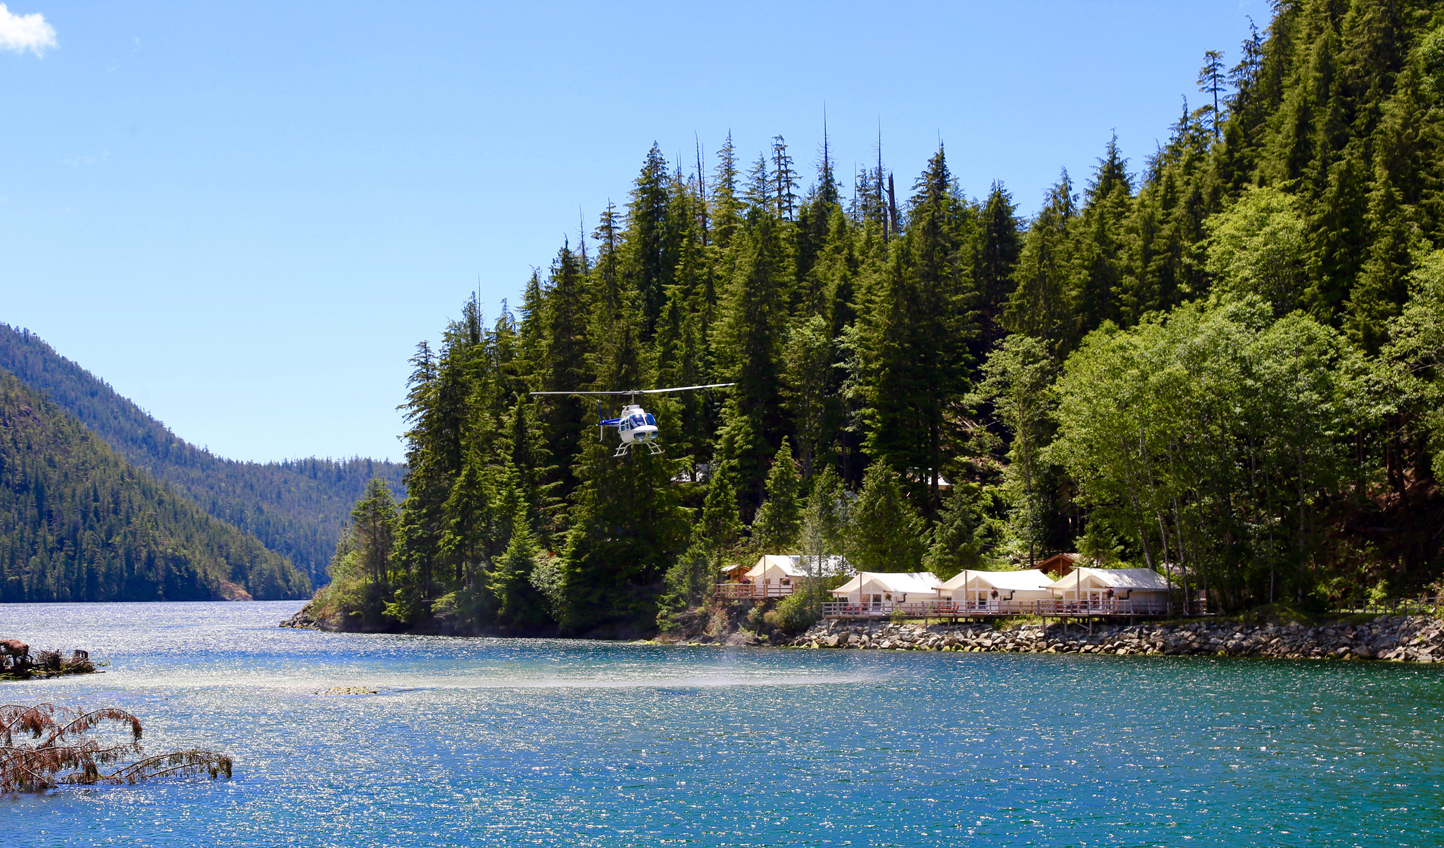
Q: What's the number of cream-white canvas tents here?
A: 4